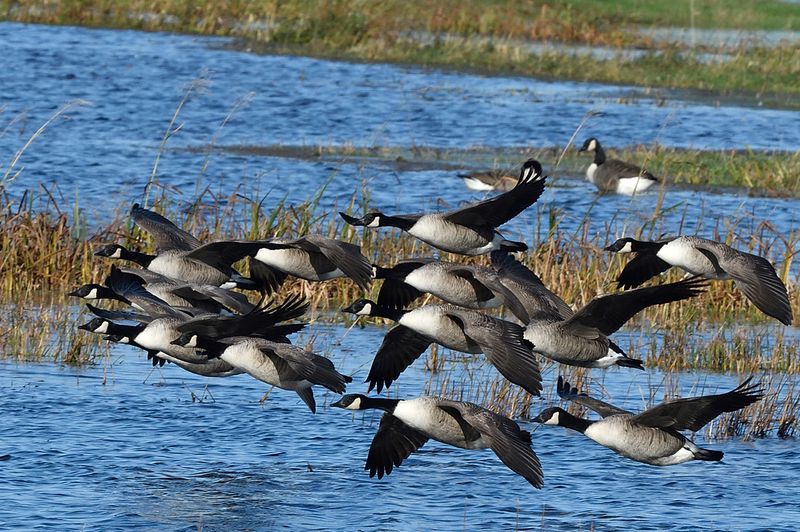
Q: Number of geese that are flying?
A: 13